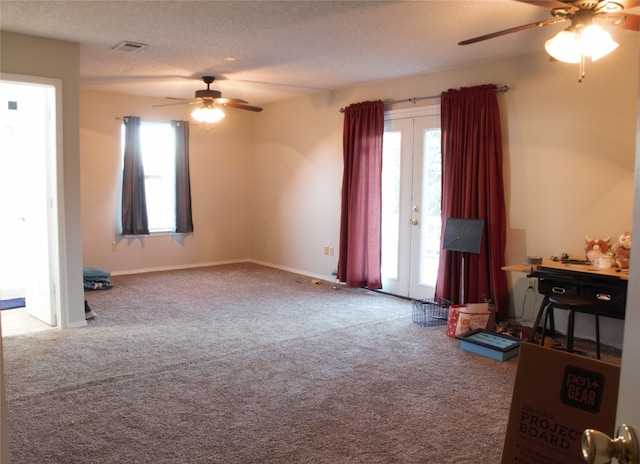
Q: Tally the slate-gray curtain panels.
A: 2